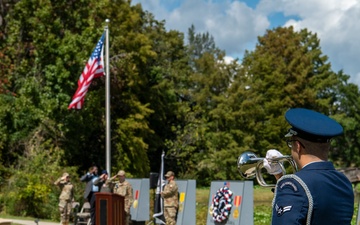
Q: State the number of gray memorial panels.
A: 3